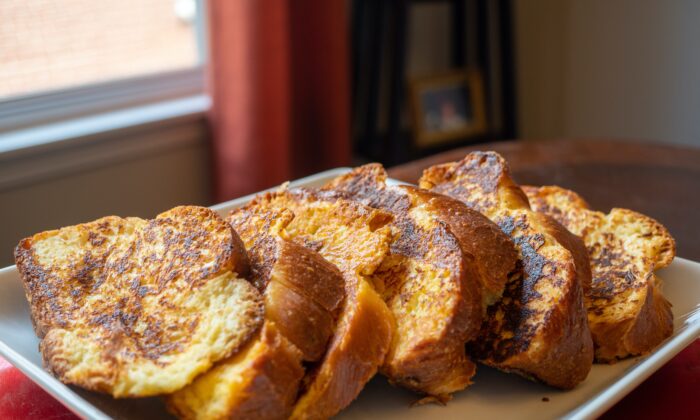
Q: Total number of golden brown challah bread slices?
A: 6